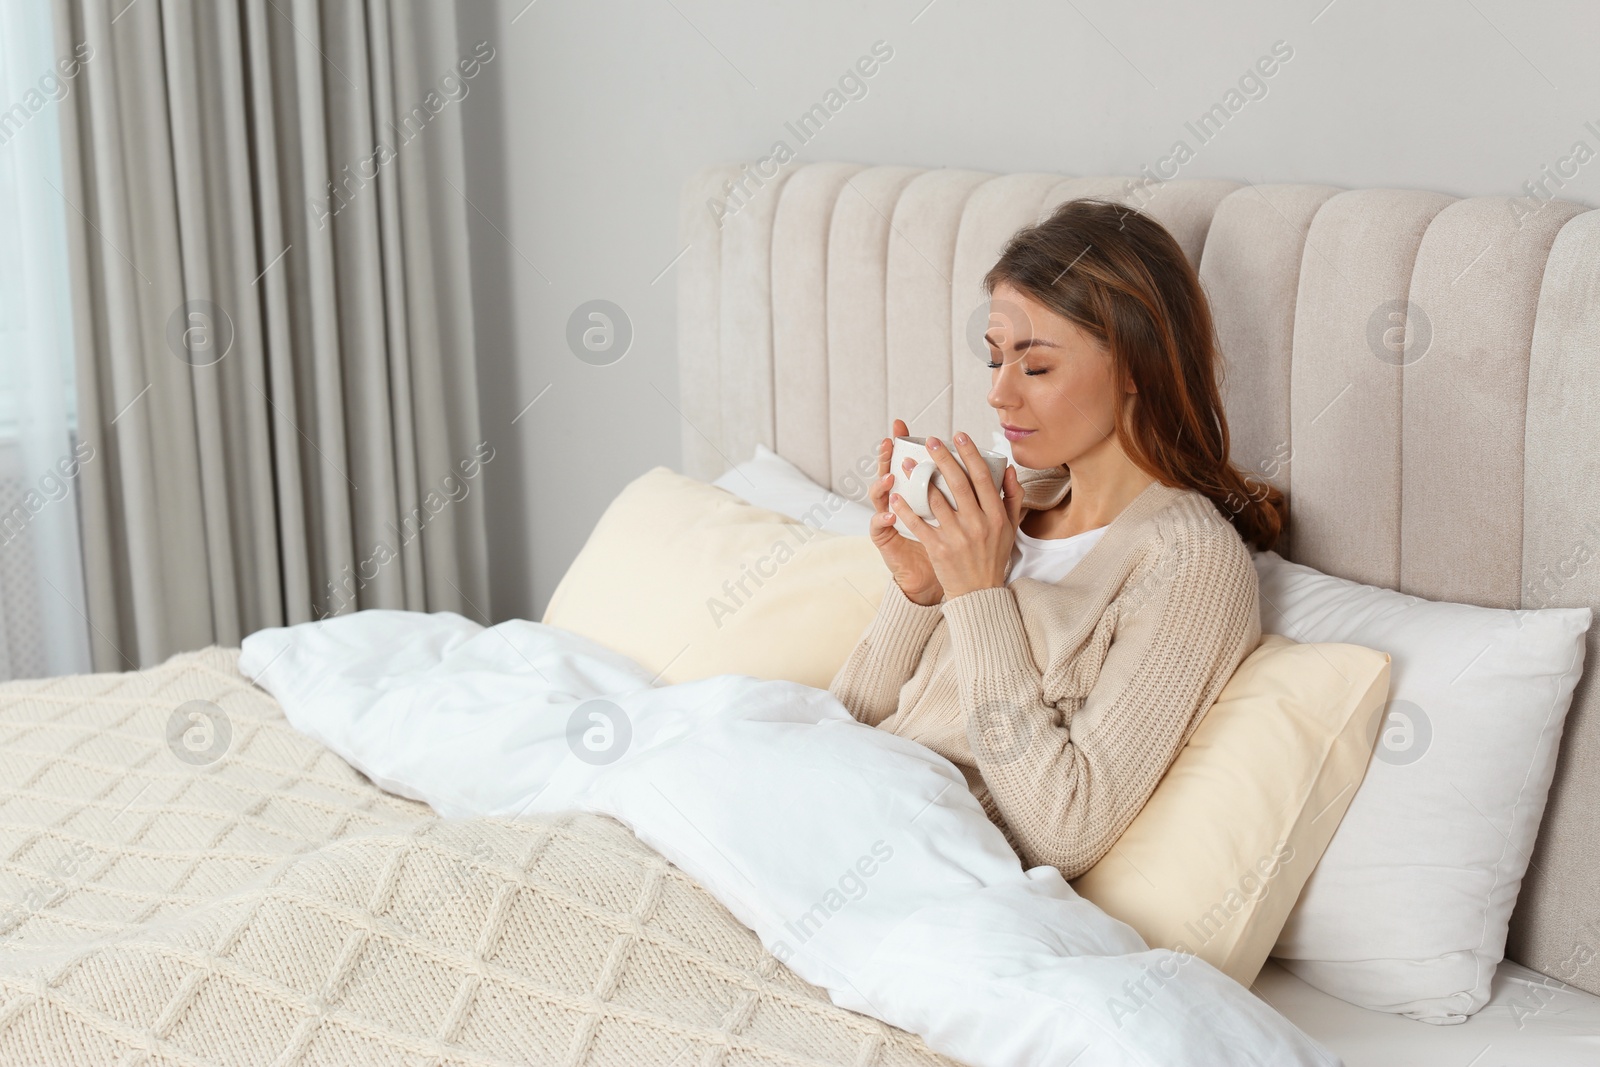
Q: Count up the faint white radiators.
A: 1